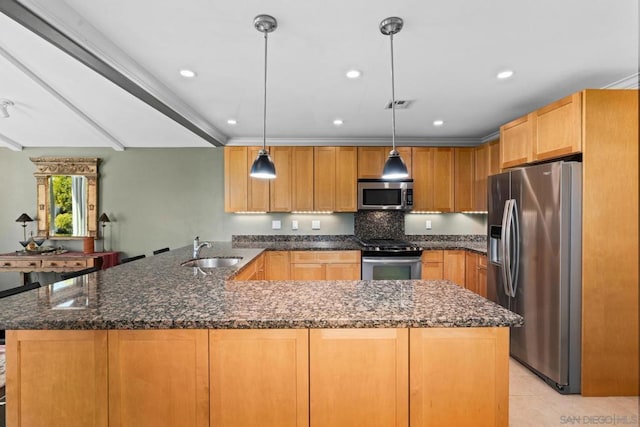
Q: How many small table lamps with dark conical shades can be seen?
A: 2